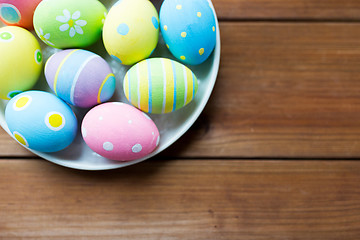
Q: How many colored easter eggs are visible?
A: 9